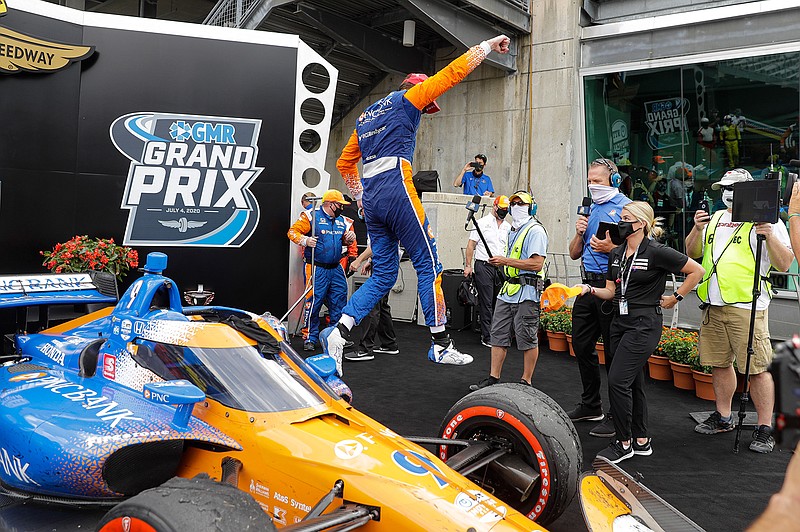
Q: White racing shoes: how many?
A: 2